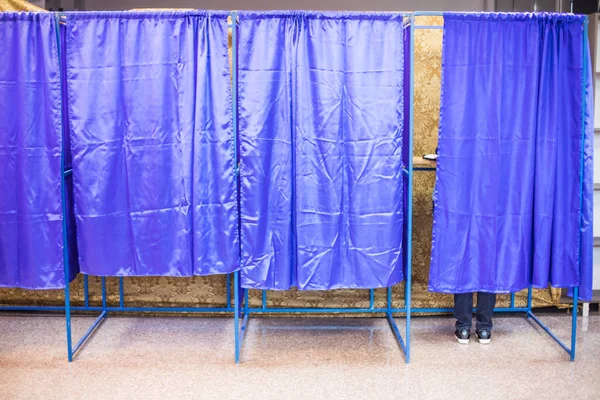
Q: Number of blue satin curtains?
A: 4